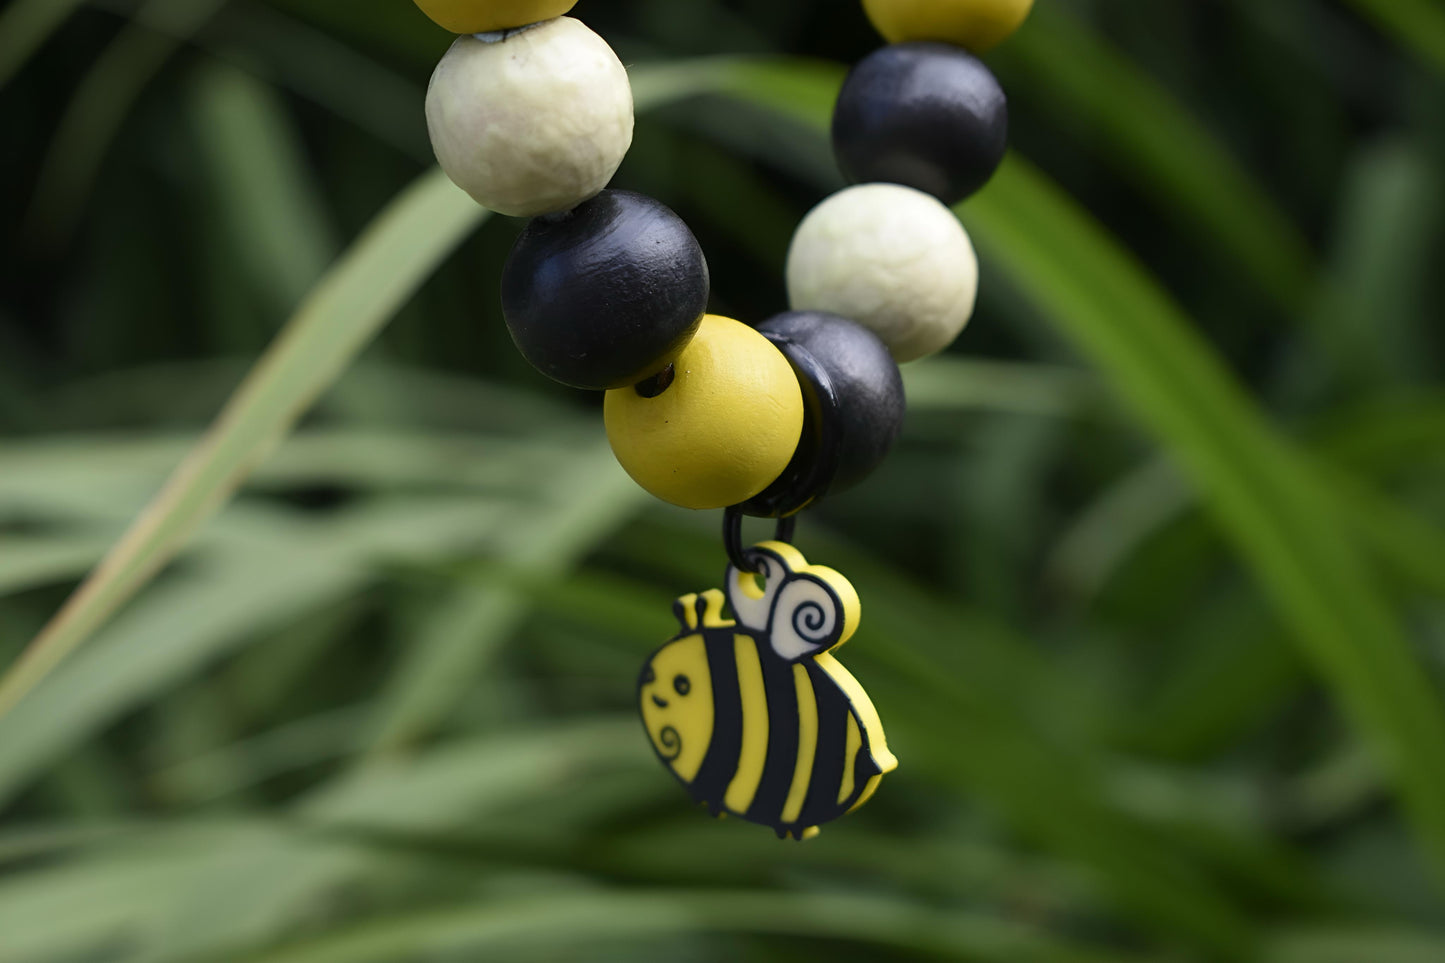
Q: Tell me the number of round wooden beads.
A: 8